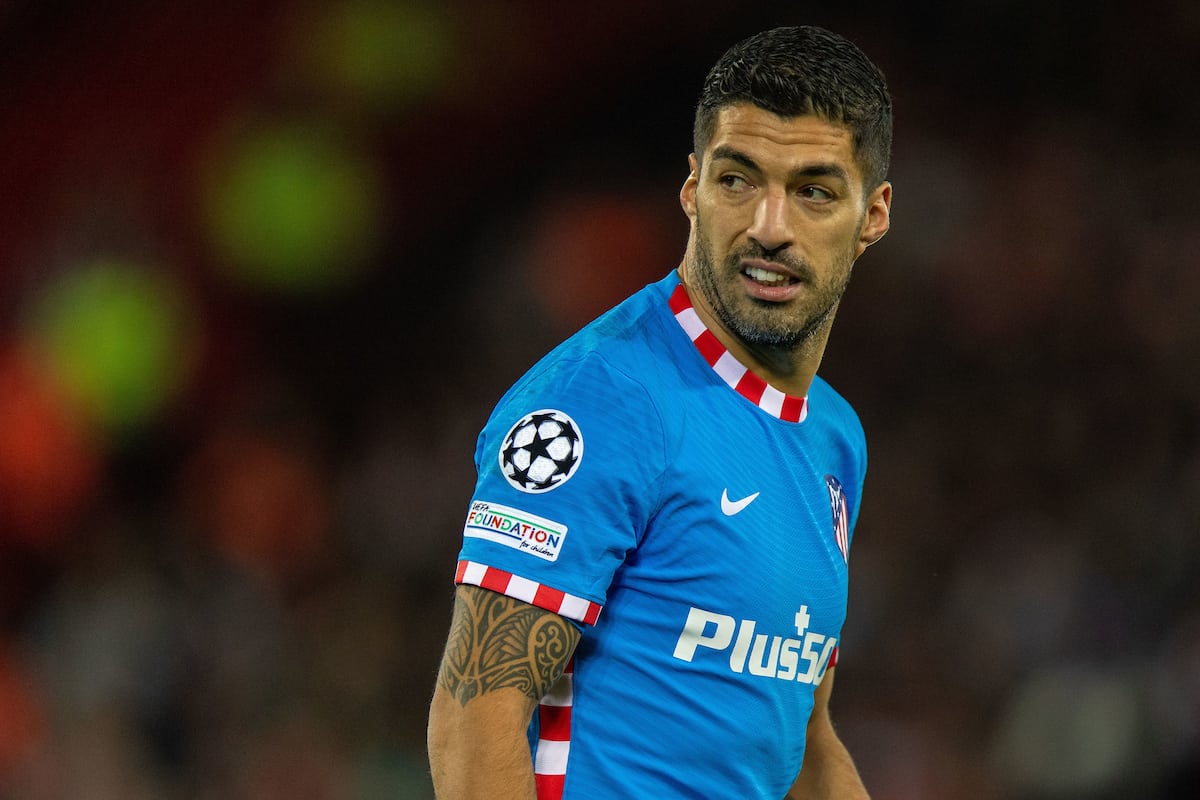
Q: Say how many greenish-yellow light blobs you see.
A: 3